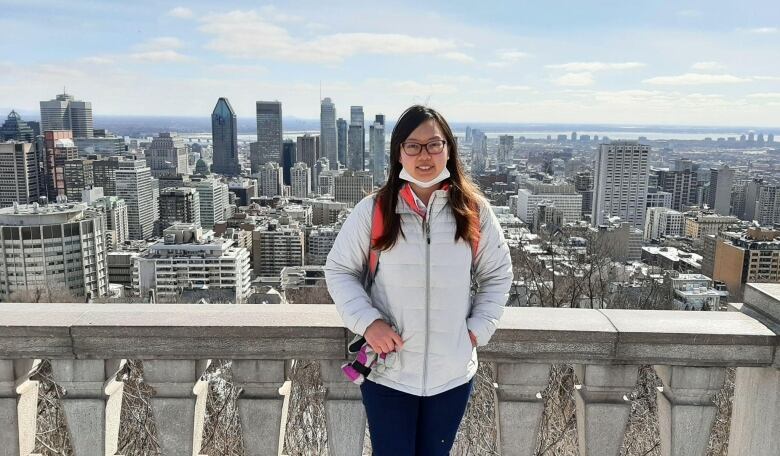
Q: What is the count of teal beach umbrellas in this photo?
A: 0